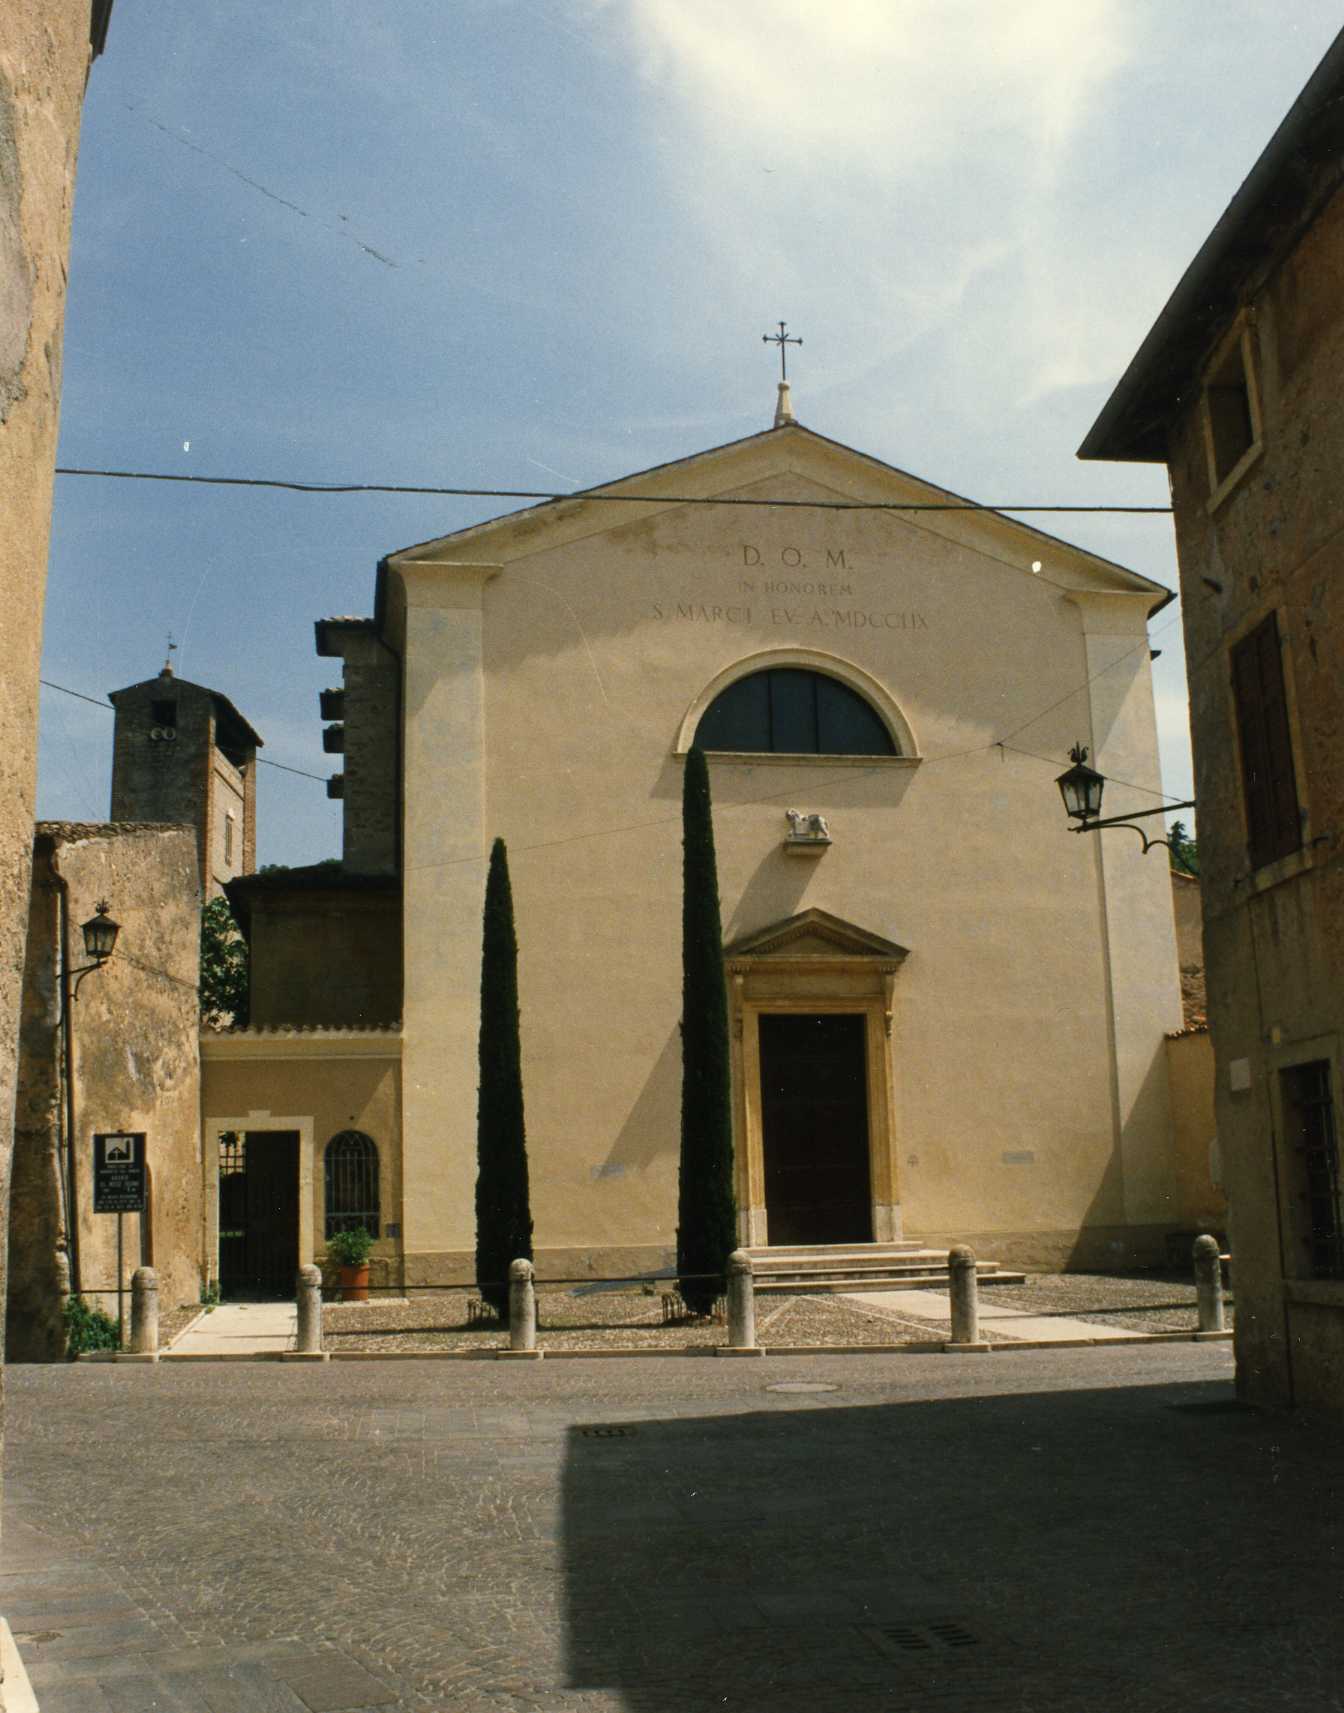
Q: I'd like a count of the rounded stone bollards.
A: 6